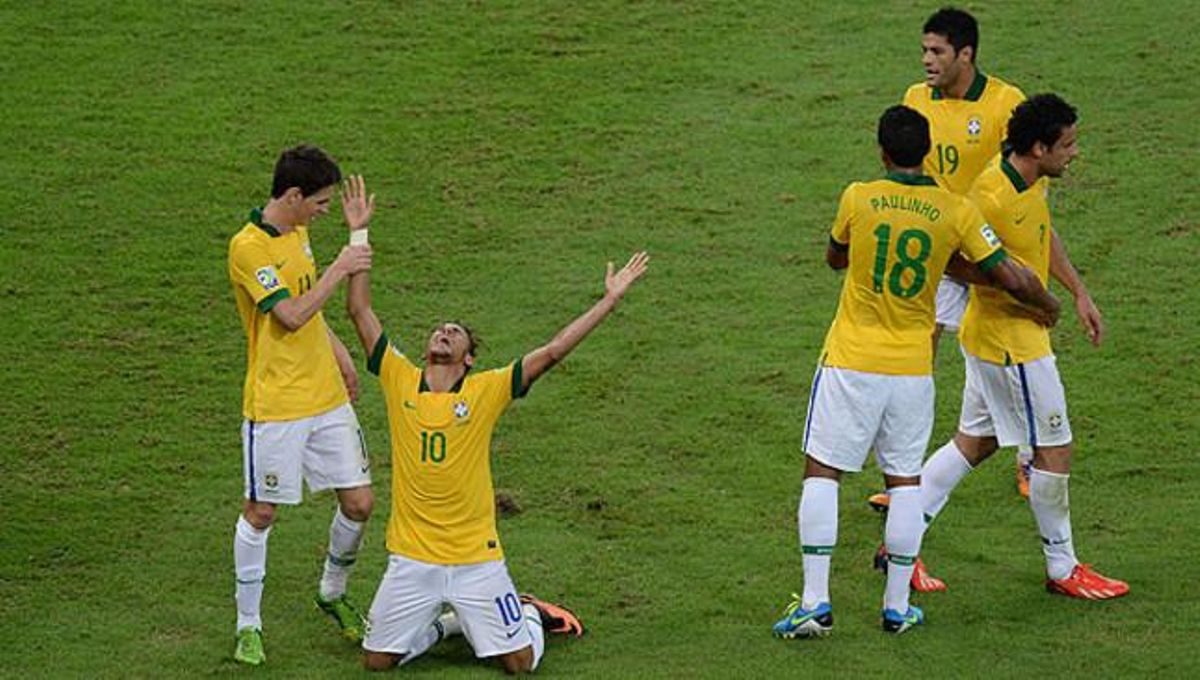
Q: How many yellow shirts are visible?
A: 5